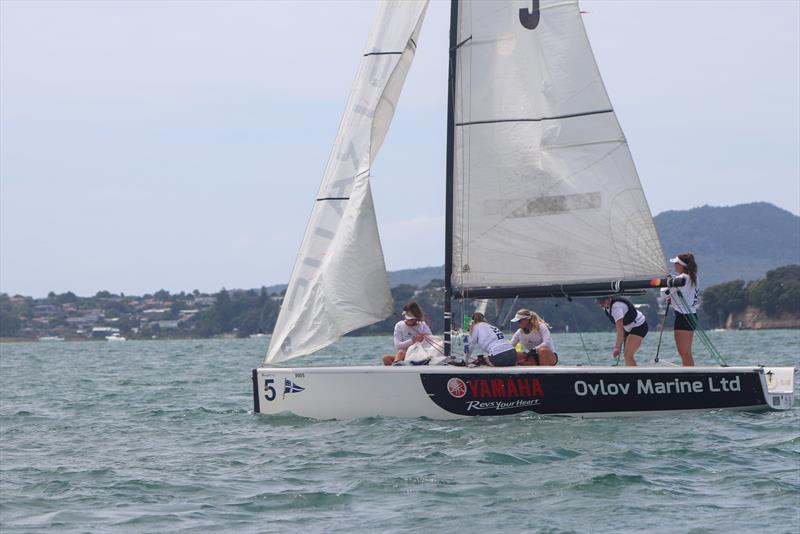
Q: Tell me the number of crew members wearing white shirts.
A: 5